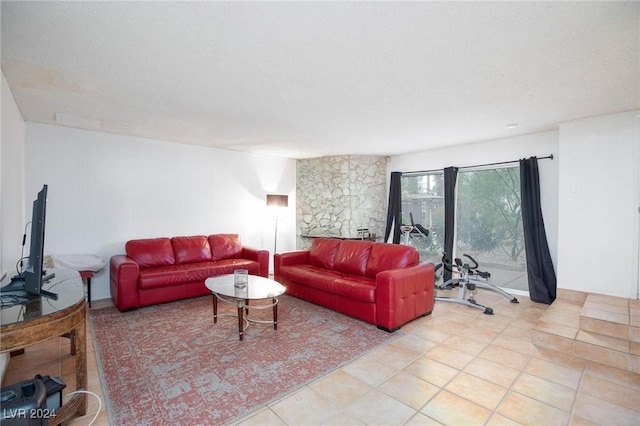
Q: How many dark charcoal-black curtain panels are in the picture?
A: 3